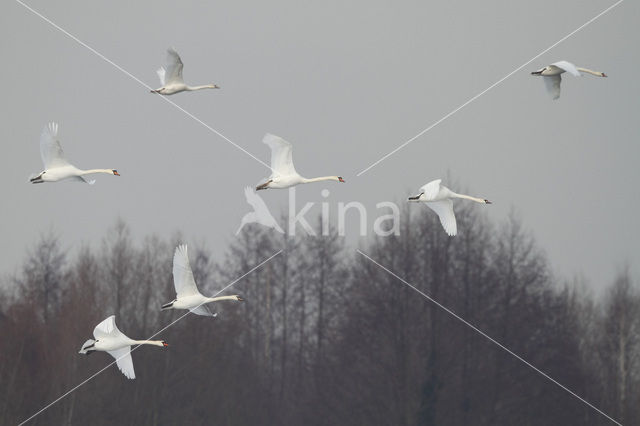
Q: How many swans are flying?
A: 7